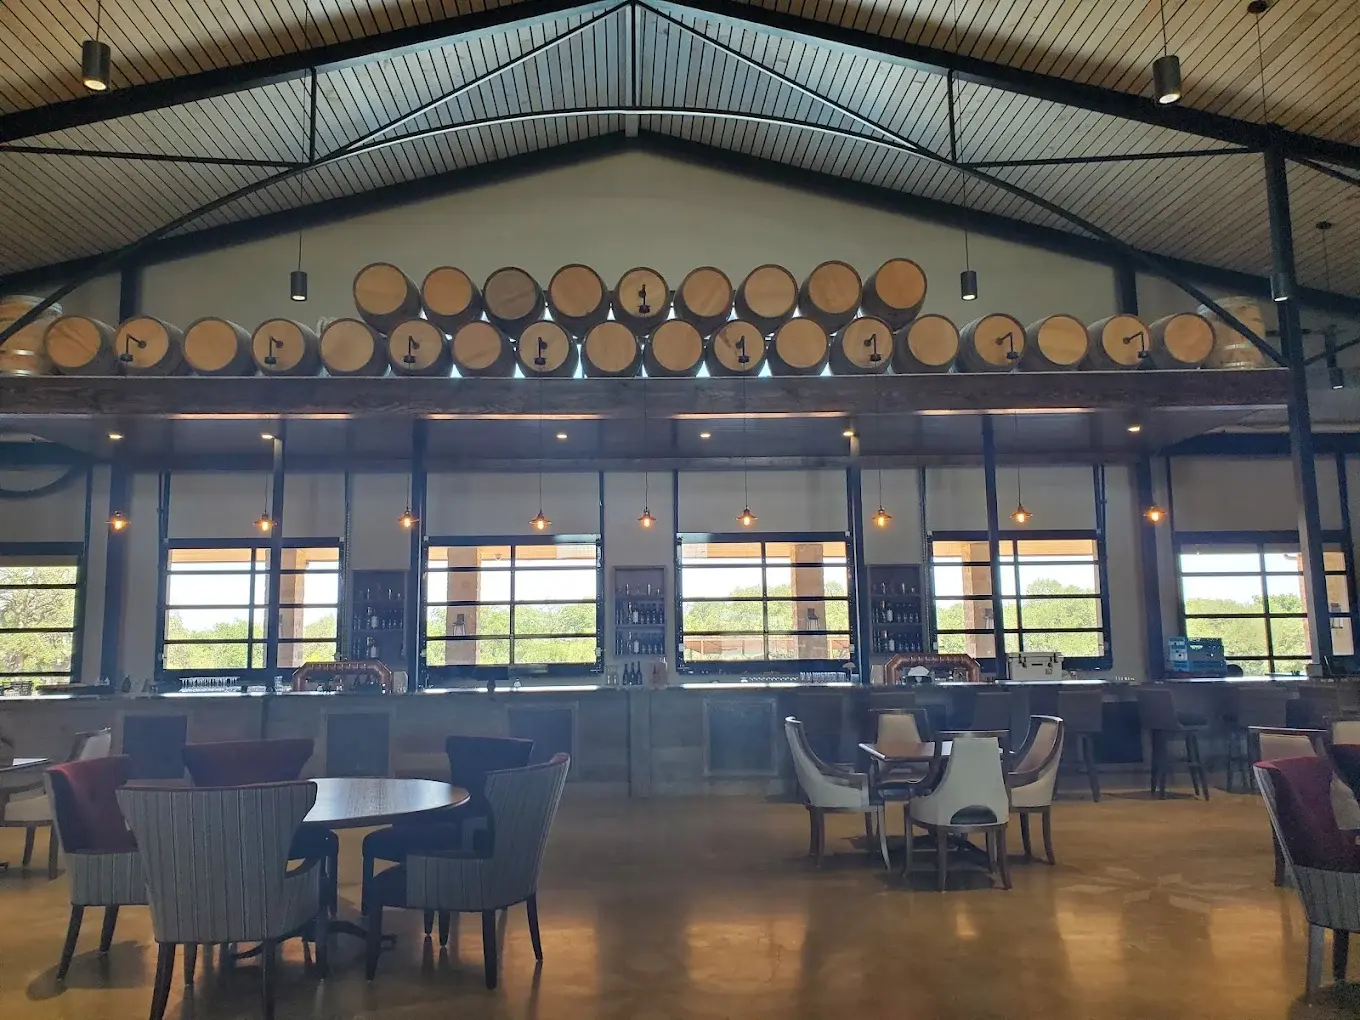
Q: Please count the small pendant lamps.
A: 9